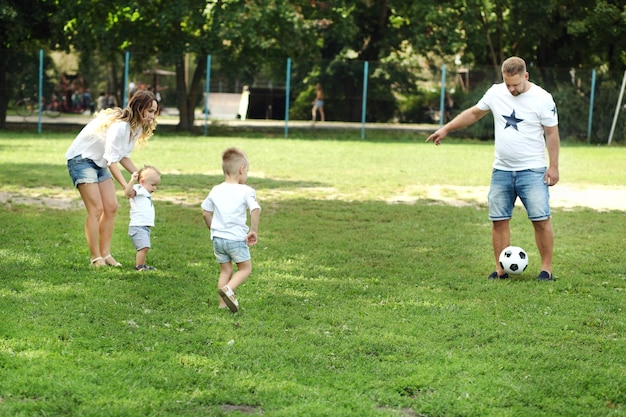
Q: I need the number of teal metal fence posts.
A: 7